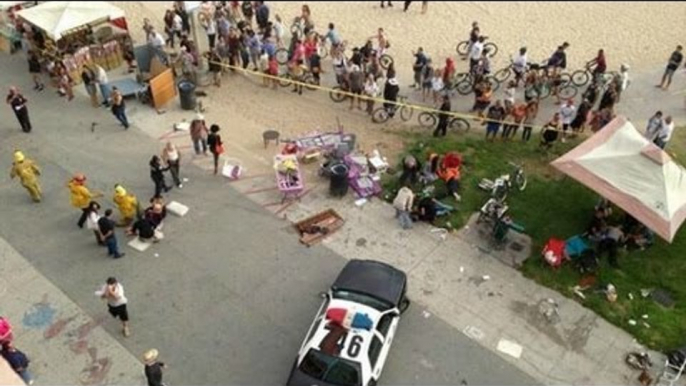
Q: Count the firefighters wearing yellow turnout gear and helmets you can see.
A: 3